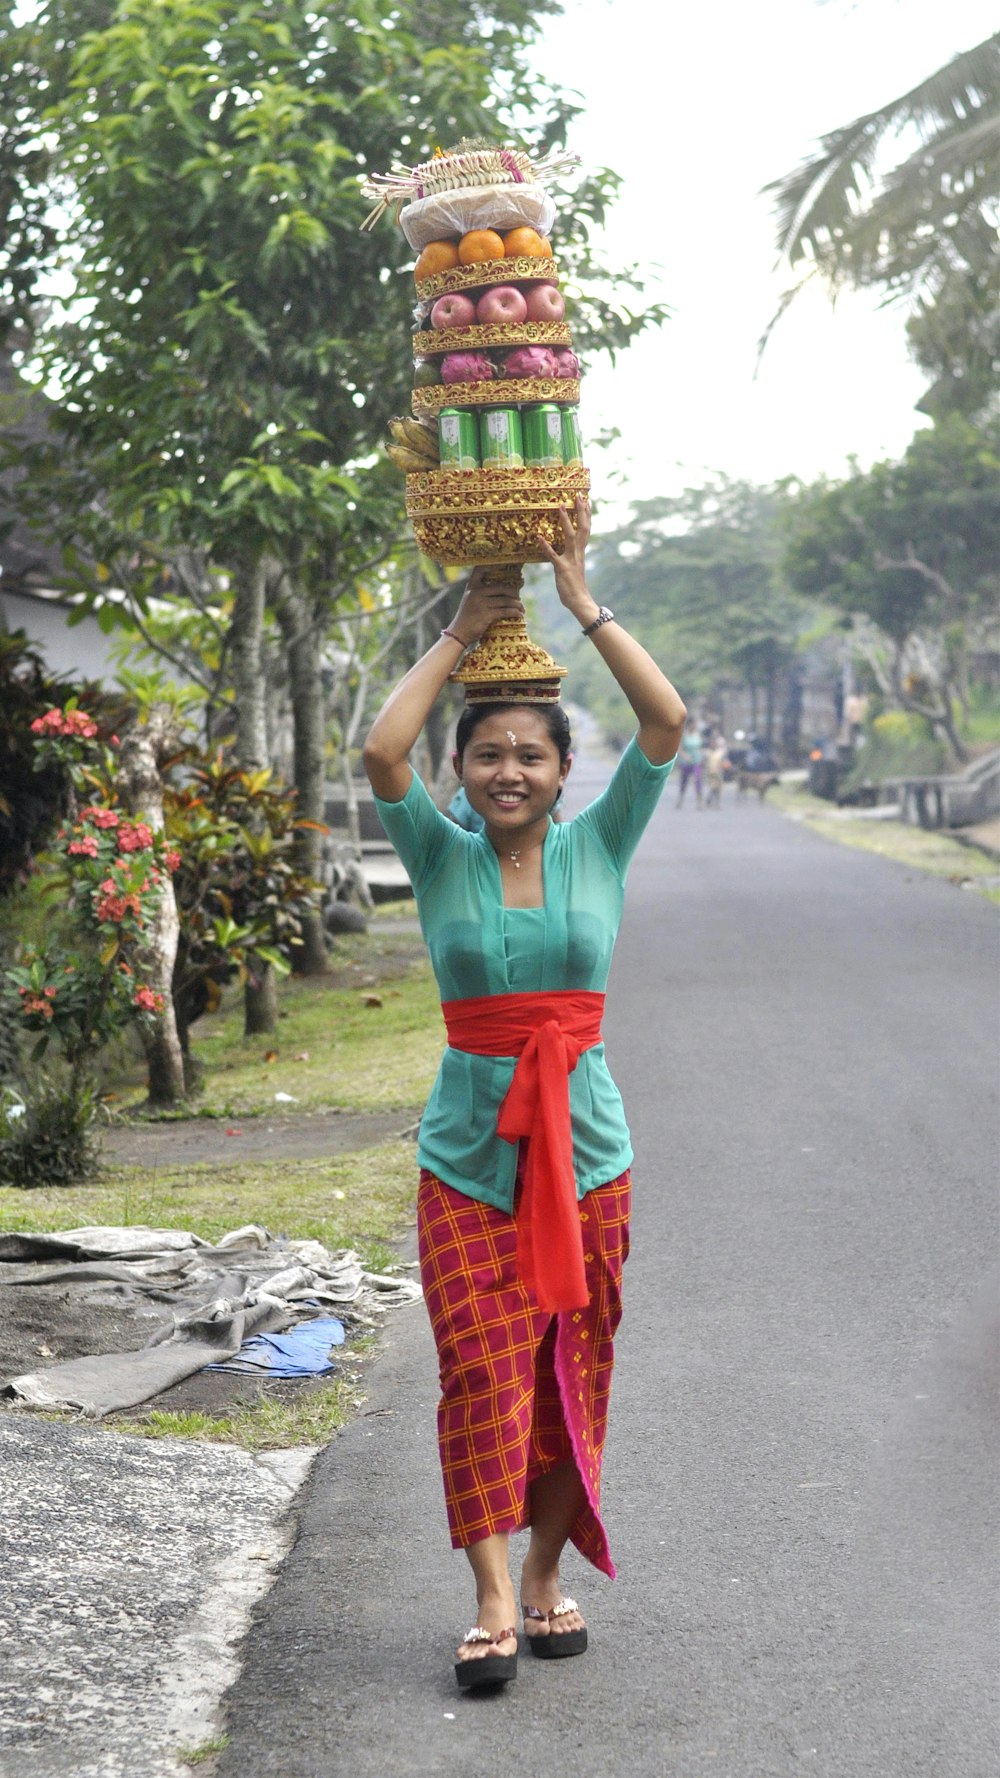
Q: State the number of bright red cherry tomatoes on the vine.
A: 0